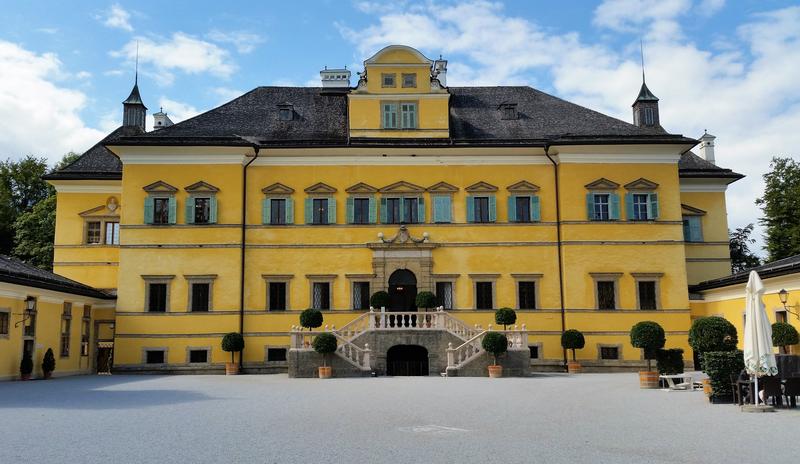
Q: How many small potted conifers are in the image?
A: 2